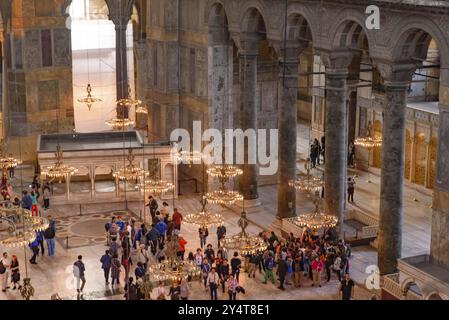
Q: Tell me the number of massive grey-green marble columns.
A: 4